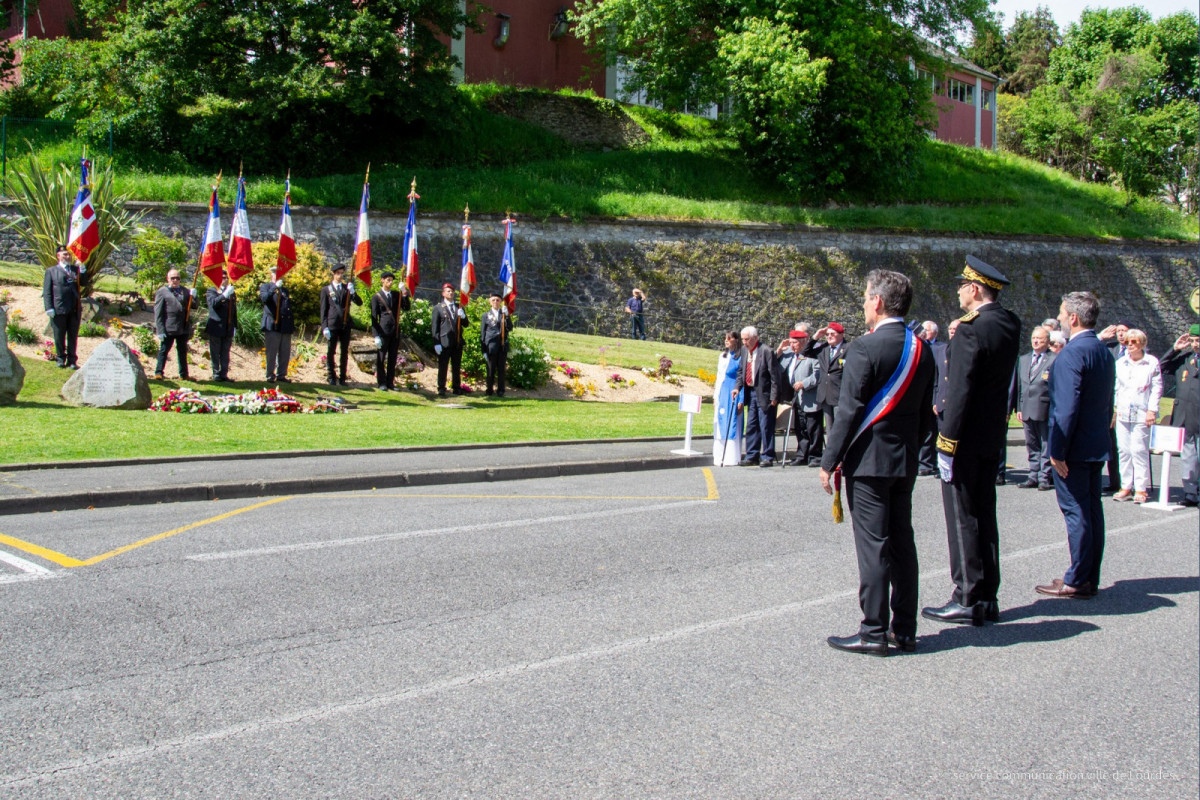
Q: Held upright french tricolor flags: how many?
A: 8